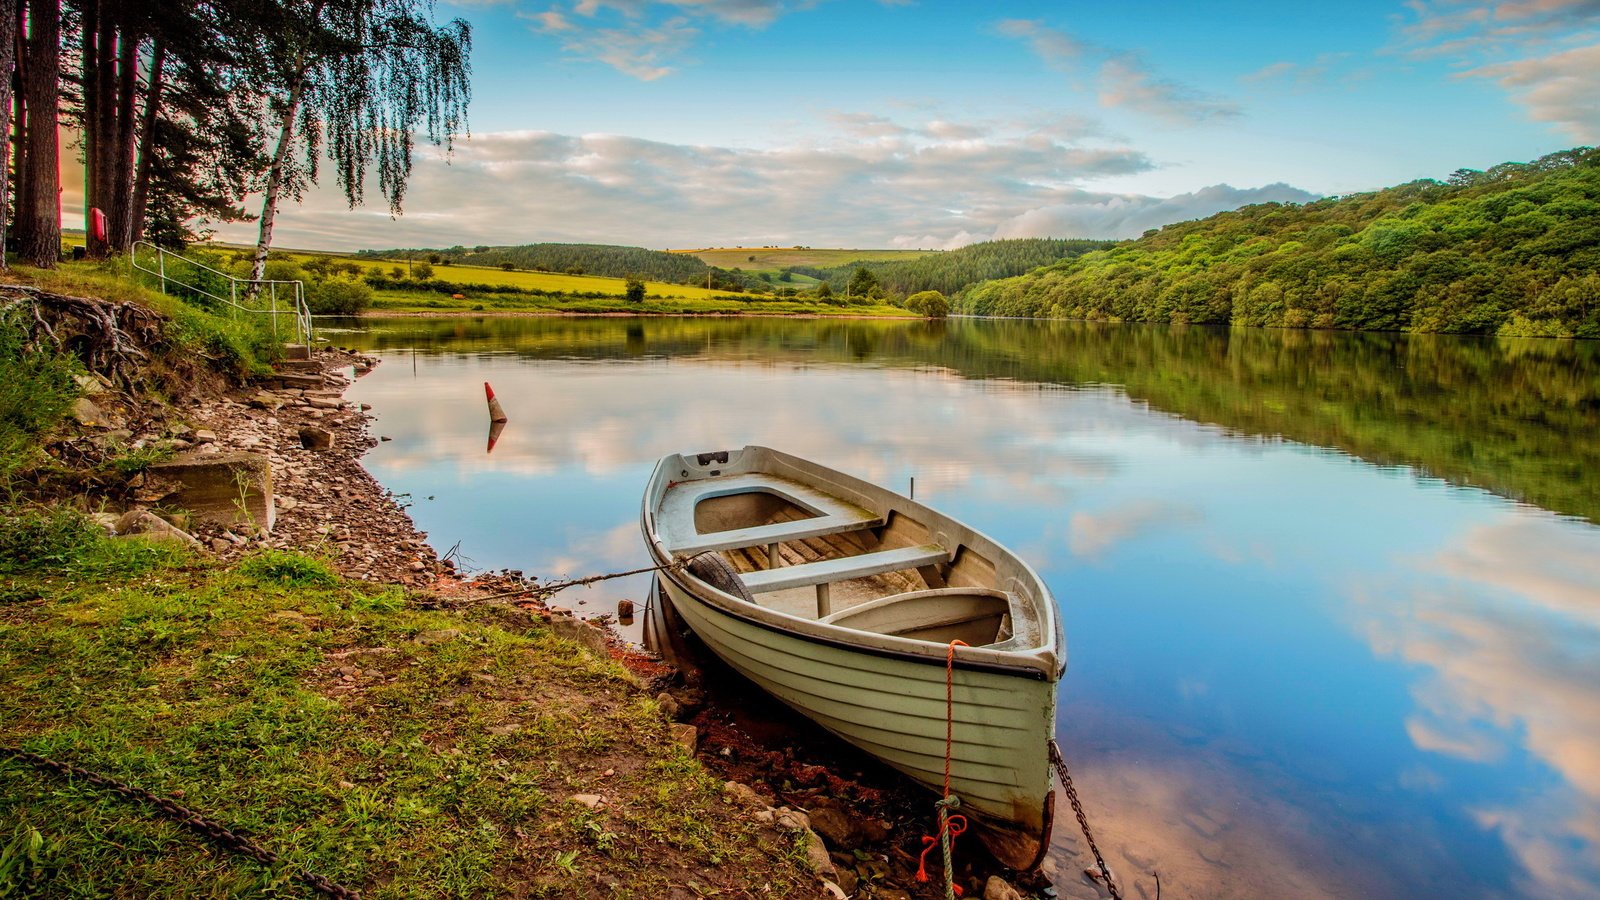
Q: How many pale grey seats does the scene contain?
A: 2